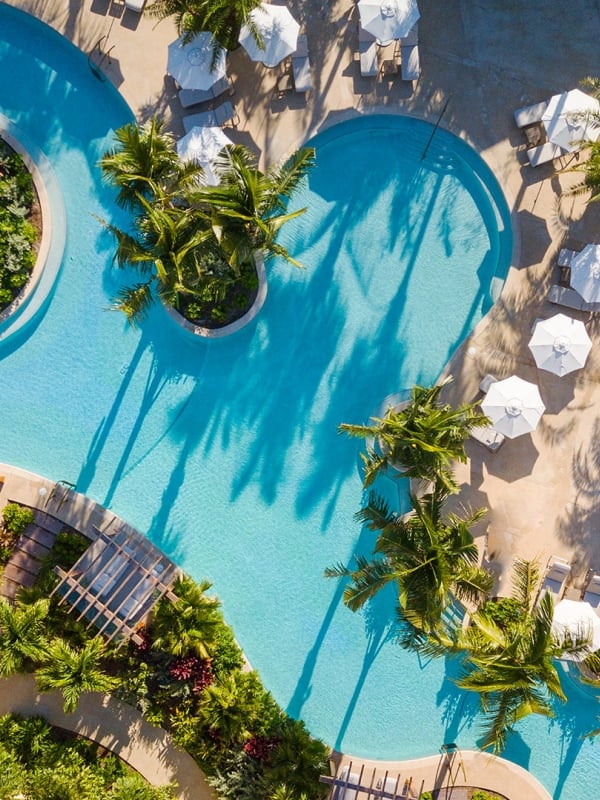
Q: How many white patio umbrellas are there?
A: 9